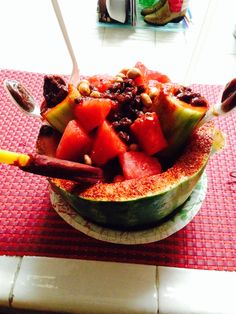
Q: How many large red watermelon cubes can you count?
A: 5